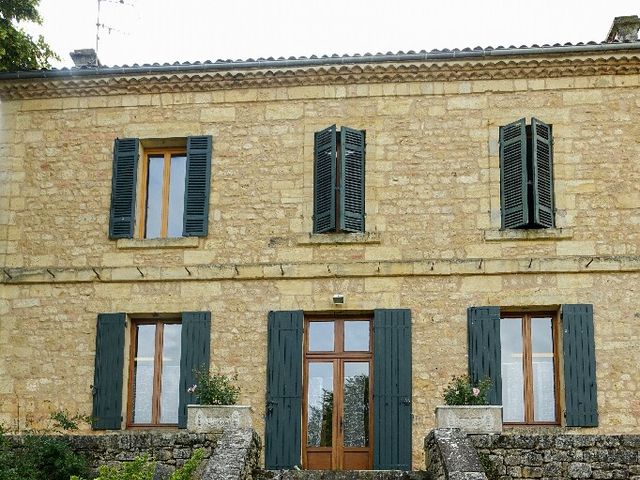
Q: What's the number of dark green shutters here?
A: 12